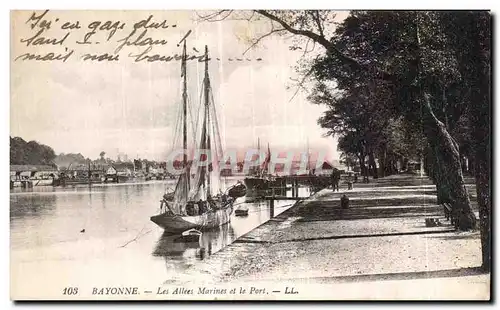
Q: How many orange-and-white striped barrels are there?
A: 0